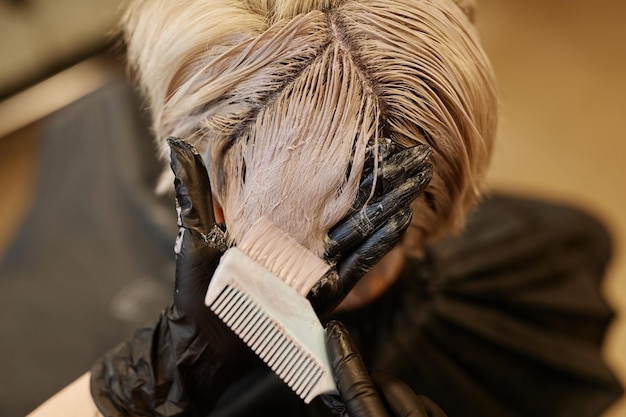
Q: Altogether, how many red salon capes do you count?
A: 0